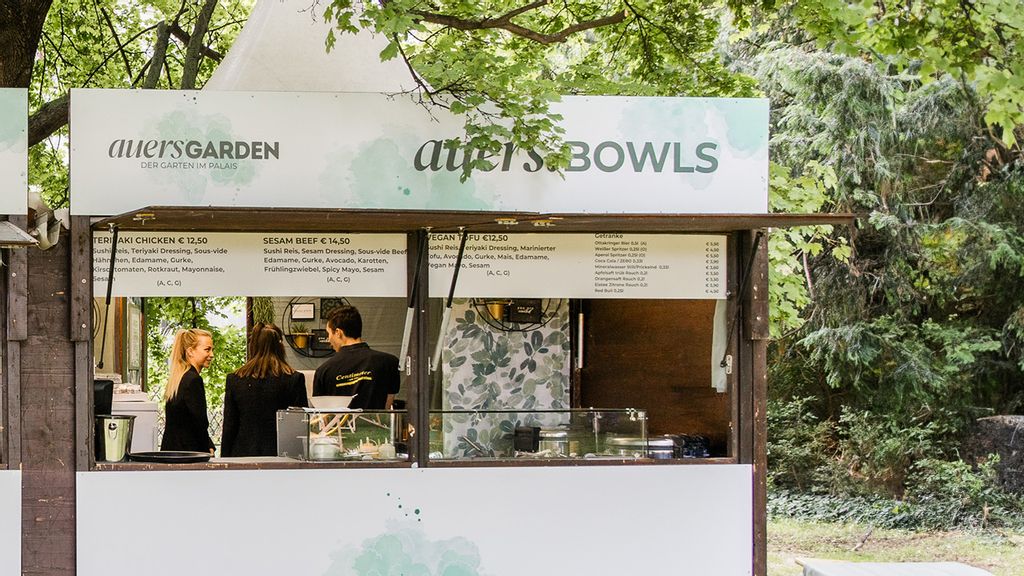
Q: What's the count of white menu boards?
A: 2